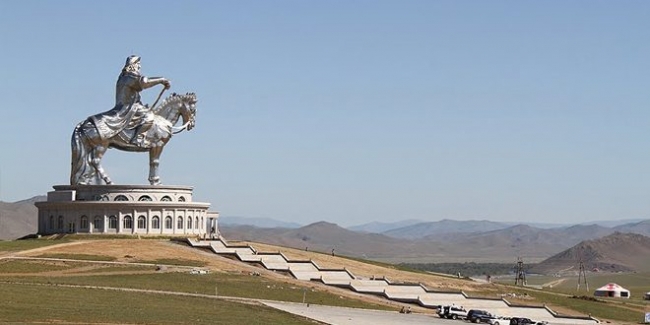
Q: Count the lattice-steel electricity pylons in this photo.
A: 2